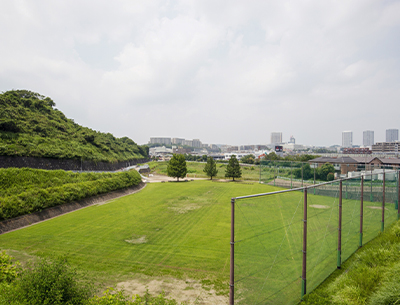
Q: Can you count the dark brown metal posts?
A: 6